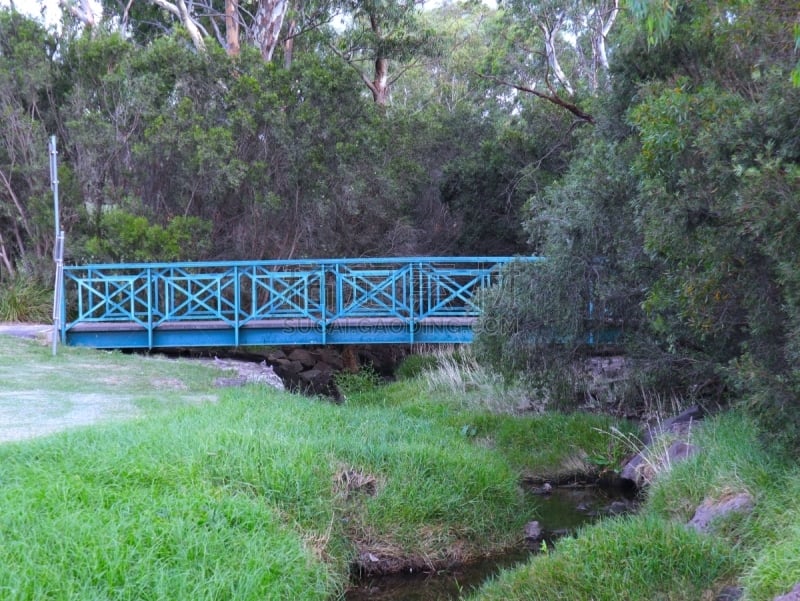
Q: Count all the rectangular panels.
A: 5